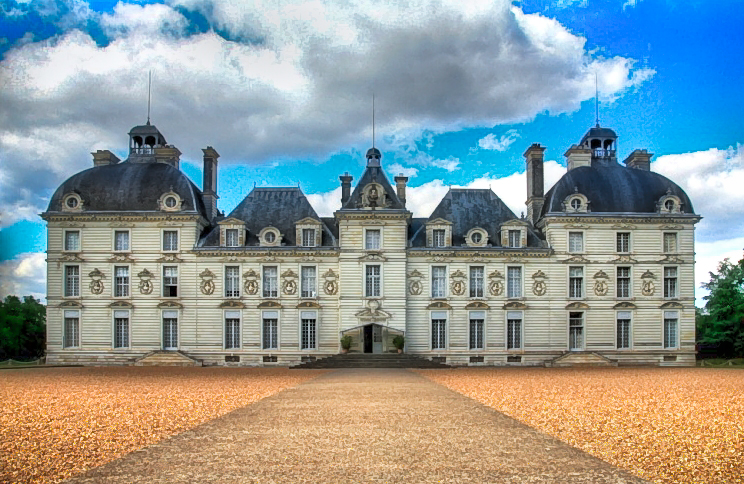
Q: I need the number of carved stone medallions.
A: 12